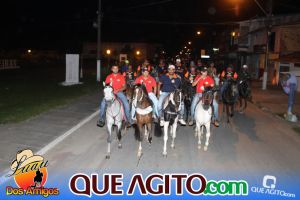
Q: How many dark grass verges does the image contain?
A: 1